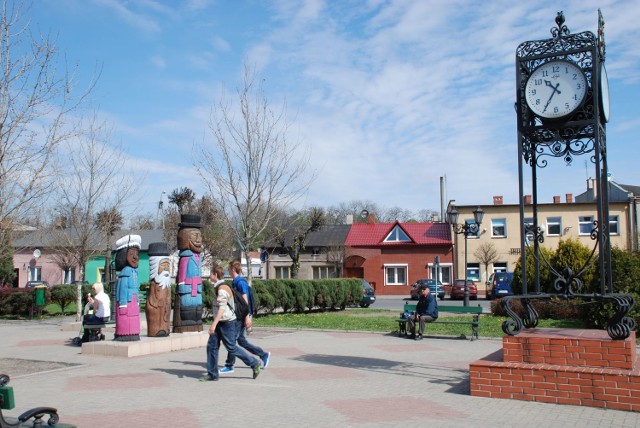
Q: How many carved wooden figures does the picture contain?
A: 3